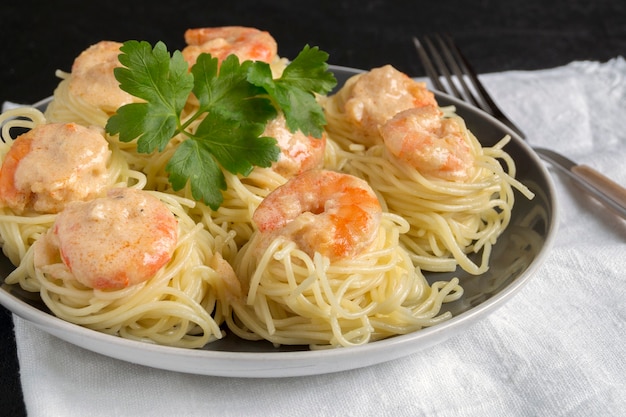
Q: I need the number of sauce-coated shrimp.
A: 8